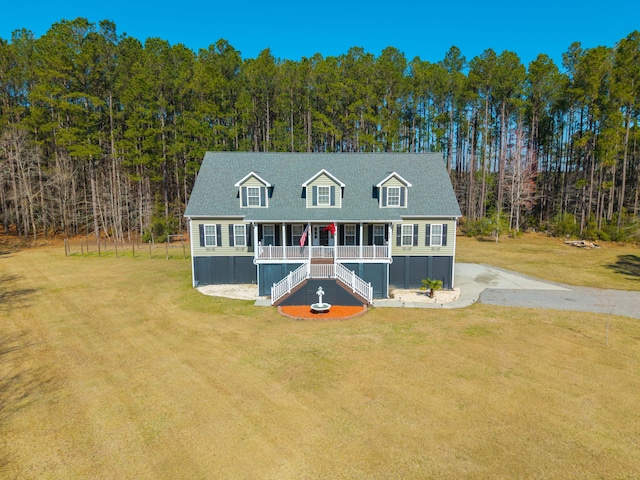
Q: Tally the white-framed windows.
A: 11